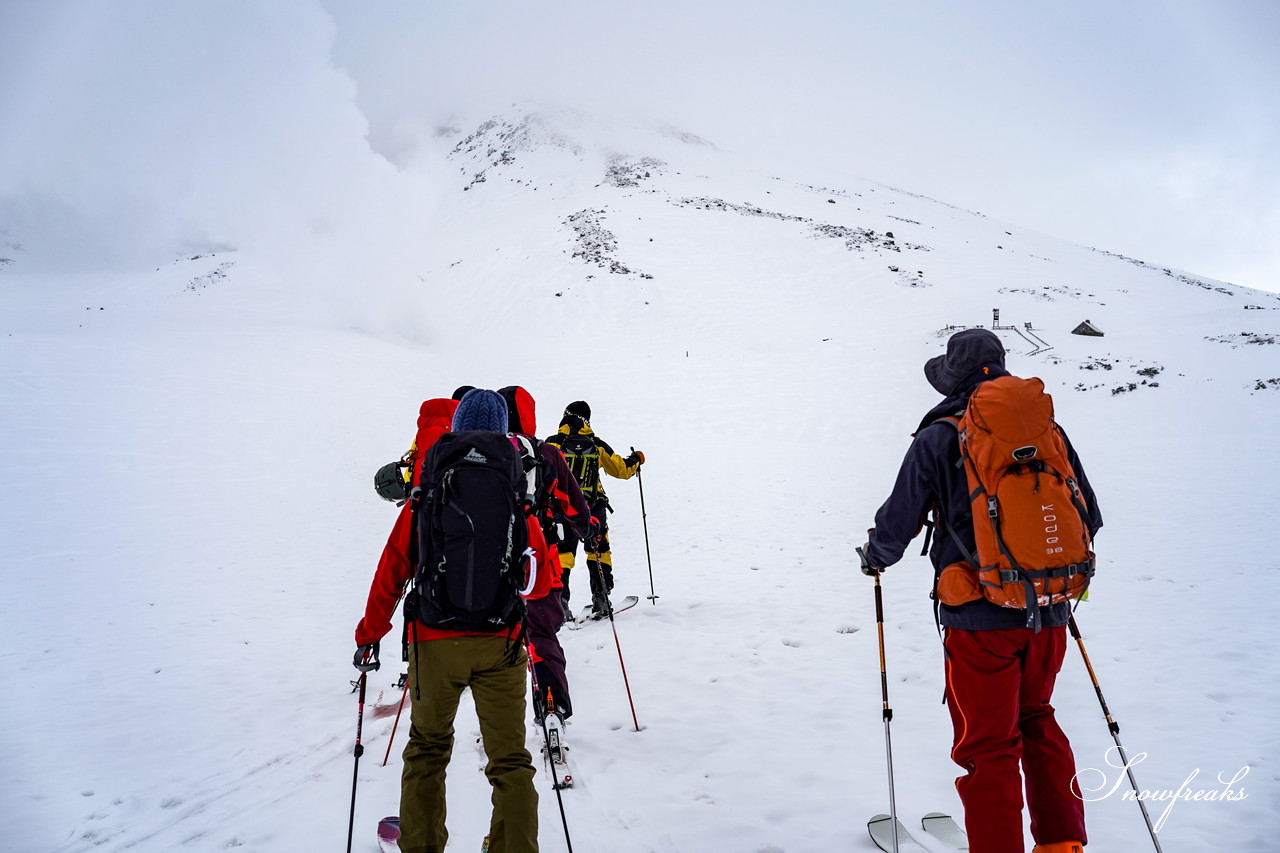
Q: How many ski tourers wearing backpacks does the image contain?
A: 5